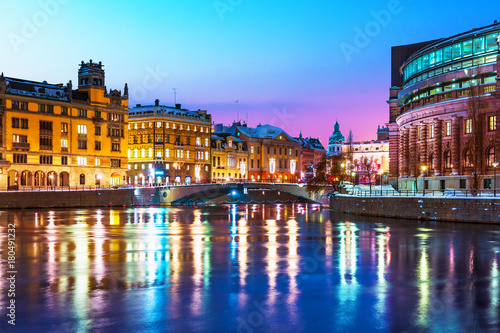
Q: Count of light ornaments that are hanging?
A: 4